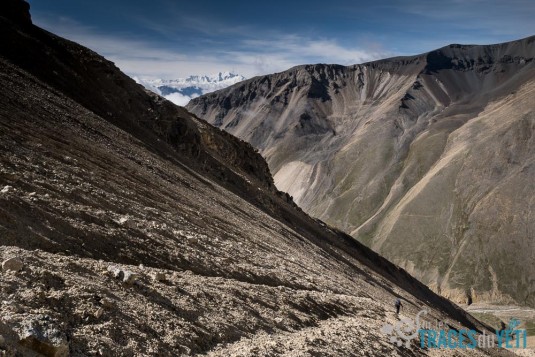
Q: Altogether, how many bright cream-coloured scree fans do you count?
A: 1